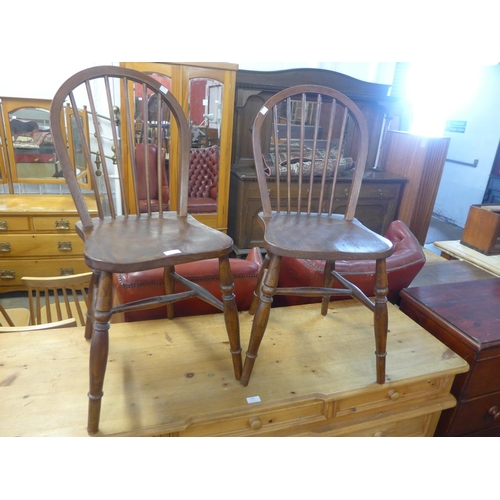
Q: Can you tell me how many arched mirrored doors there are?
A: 2